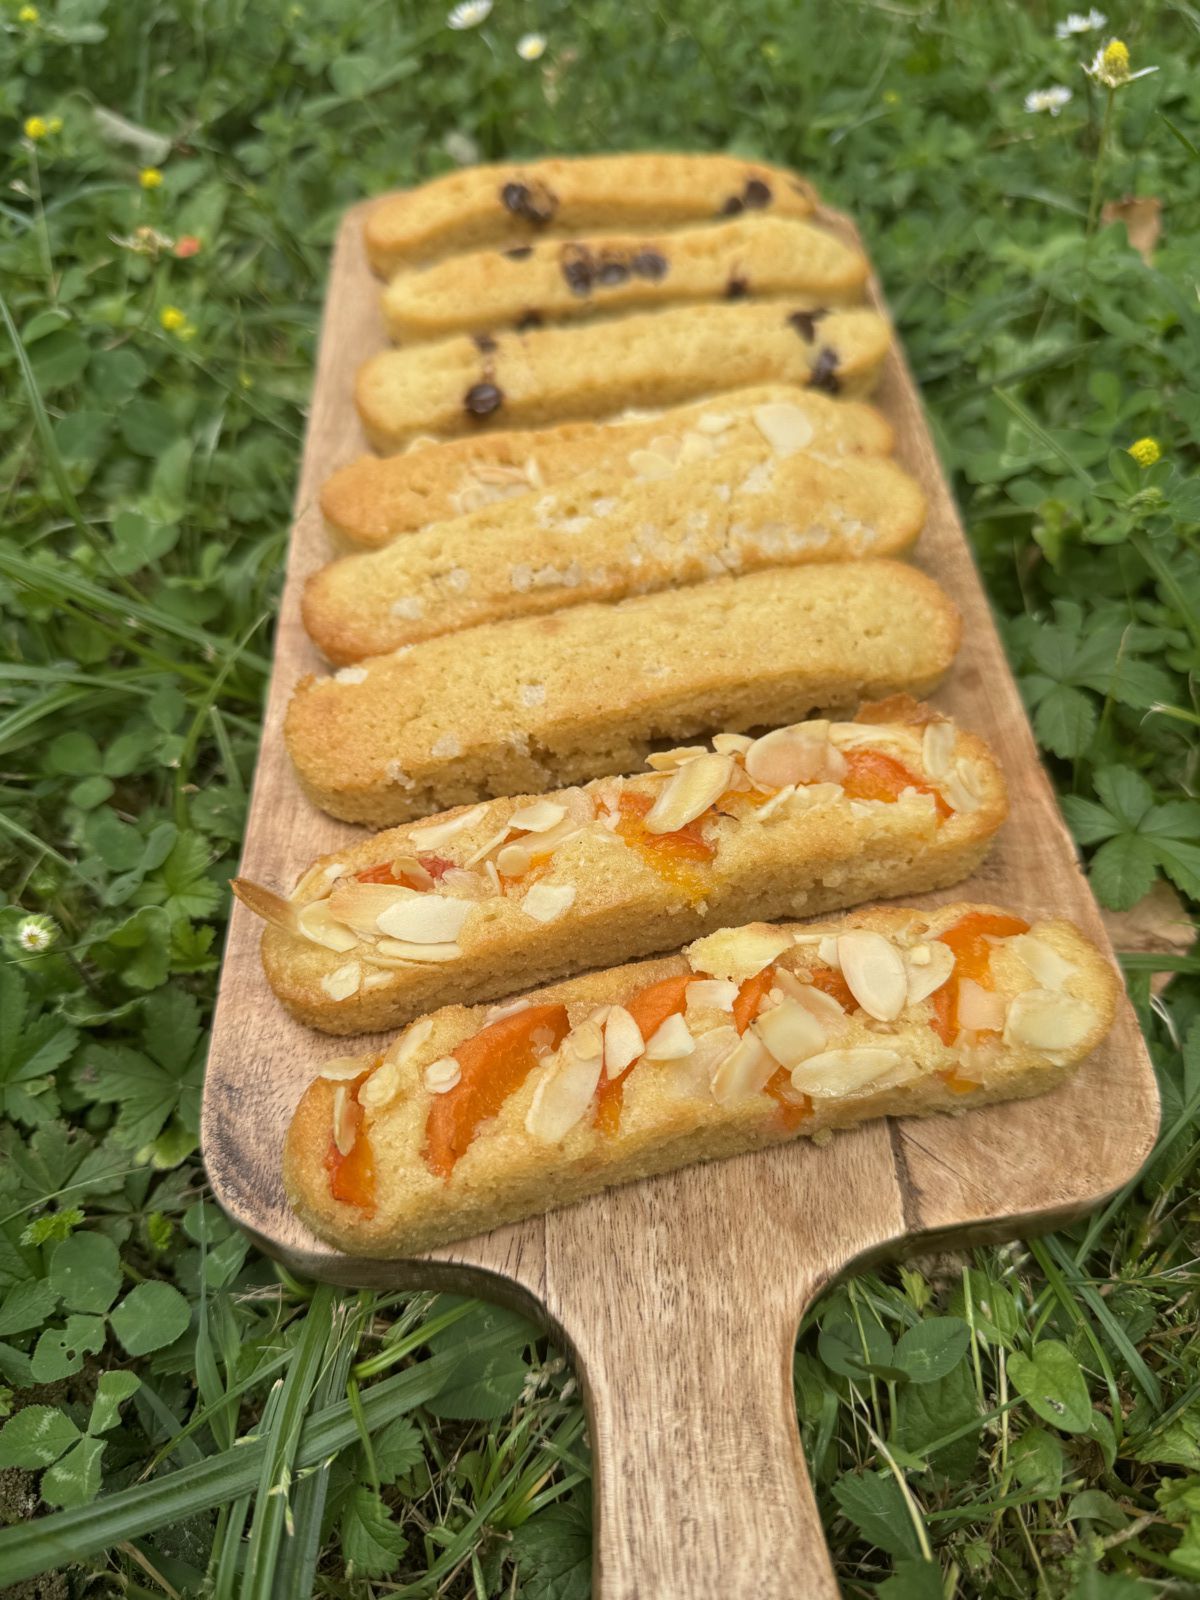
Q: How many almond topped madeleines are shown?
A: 3